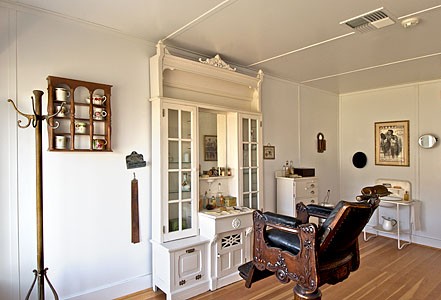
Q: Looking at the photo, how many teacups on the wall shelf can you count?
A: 7